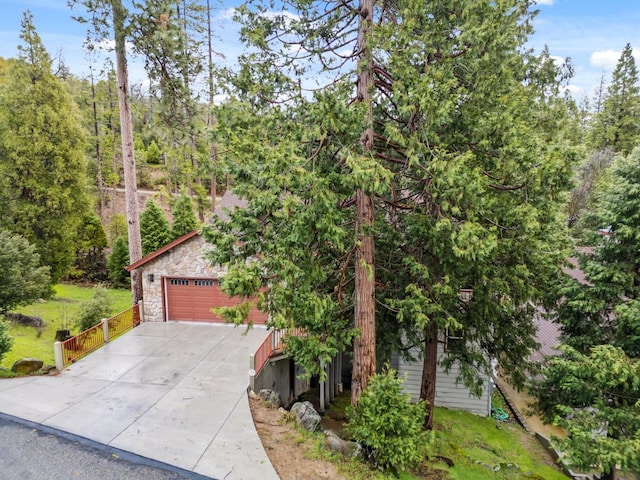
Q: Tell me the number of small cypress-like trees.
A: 3